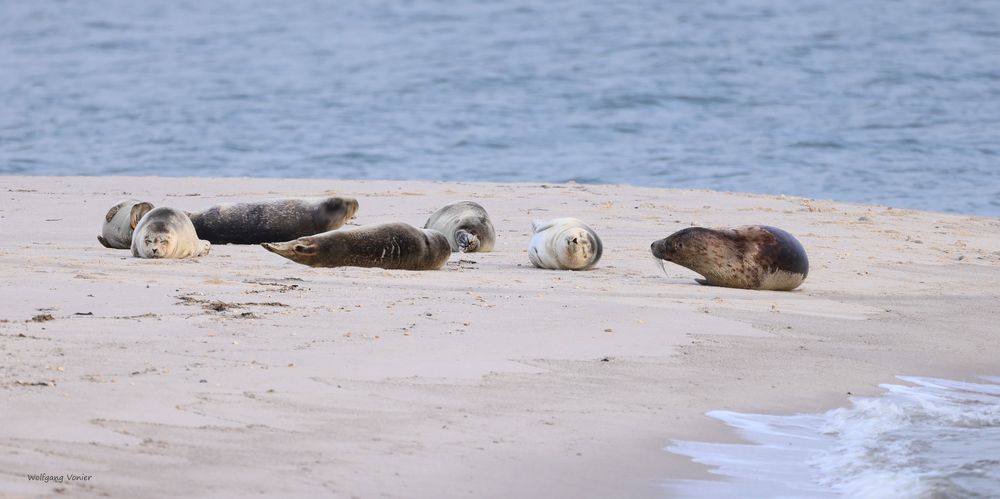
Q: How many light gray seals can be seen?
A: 4